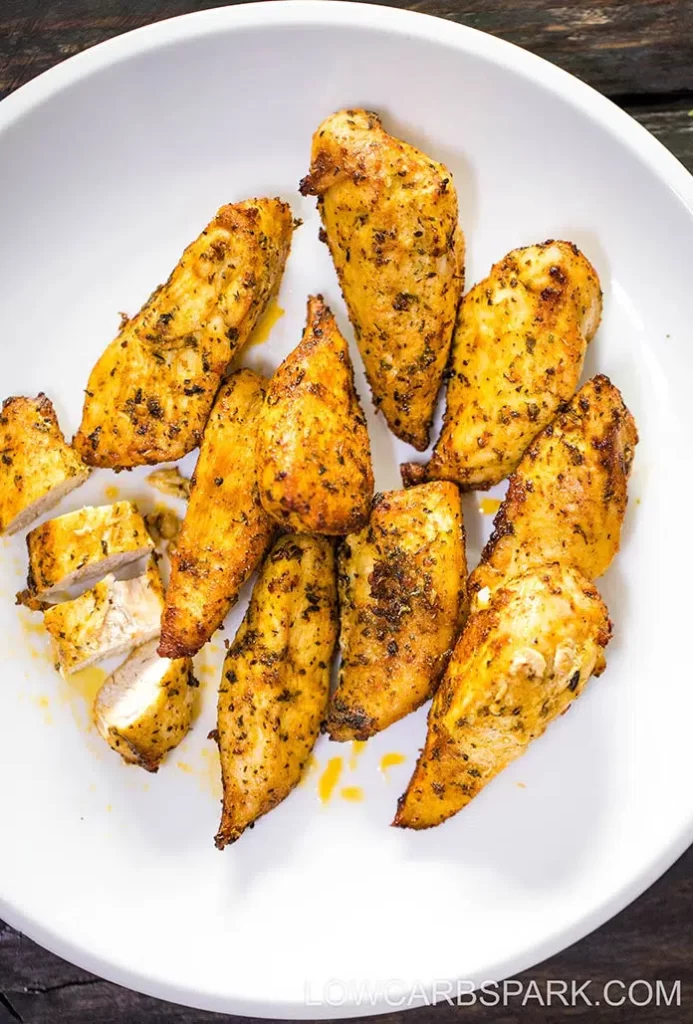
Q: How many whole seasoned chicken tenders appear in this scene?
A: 9